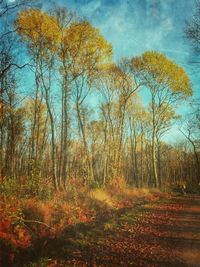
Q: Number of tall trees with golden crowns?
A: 3